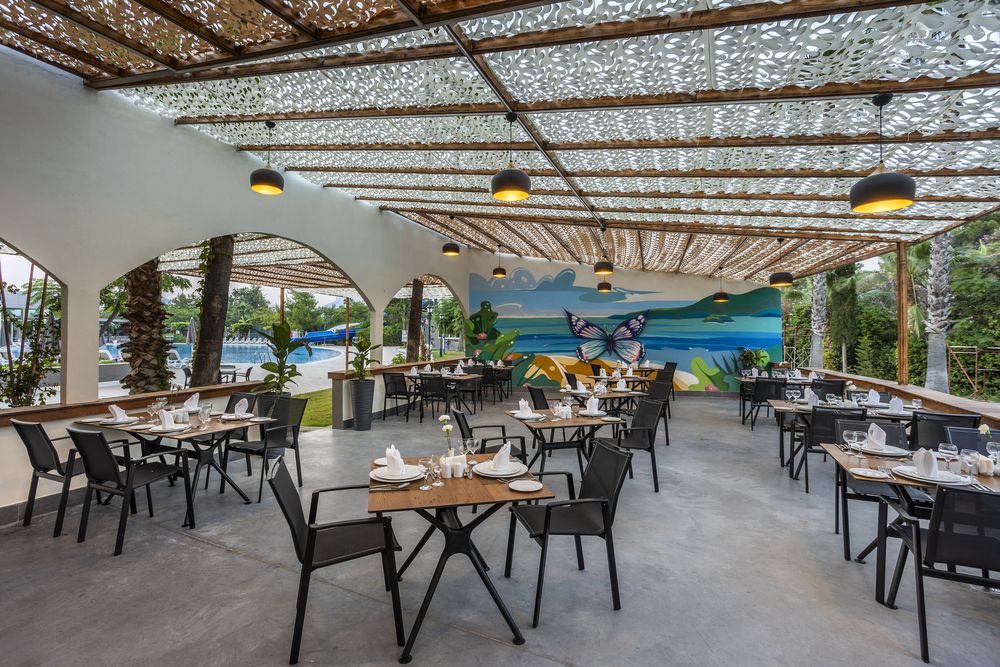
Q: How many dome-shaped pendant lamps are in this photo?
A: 9